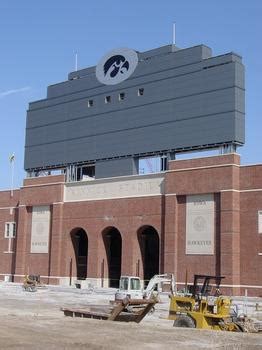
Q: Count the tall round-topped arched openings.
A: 3